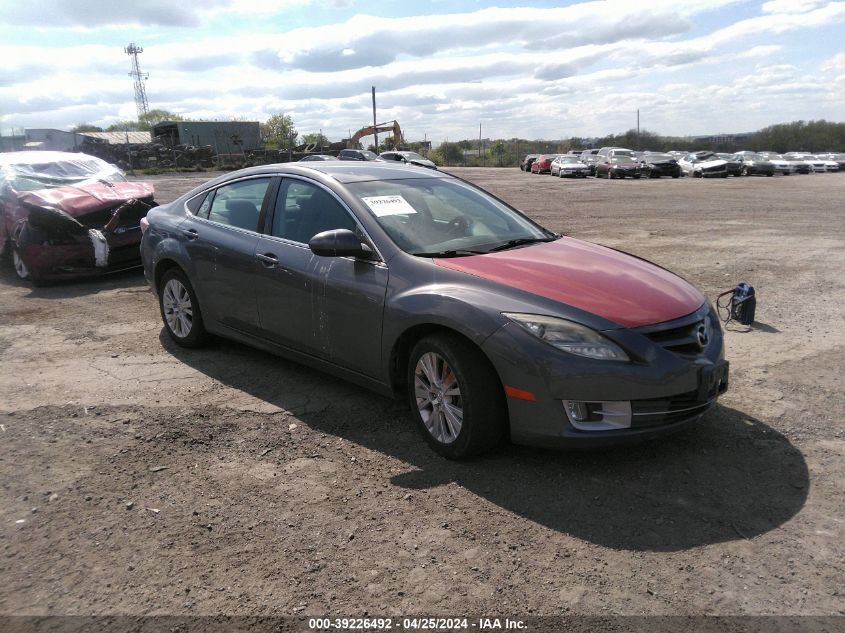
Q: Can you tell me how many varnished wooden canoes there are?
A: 0